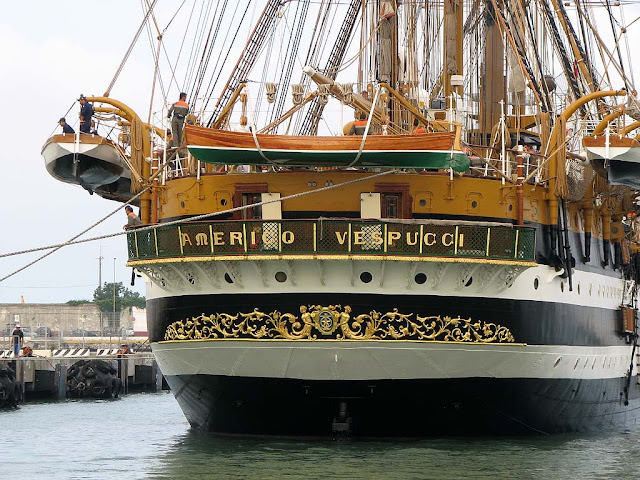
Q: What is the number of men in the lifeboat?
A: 2